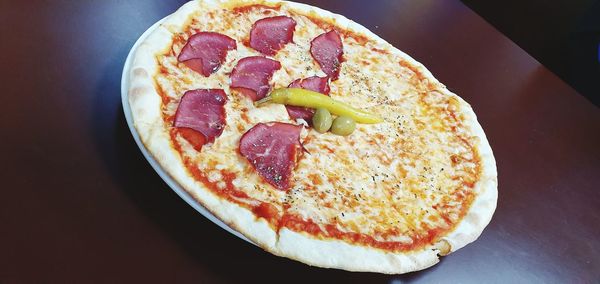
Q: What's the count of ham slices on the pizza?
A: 7